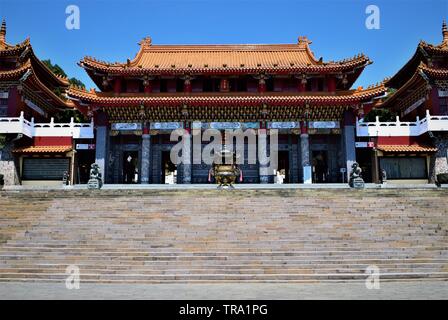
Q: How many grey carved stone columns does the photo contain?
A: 4